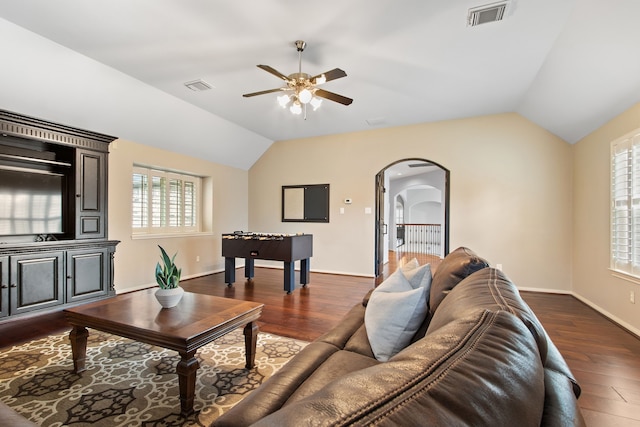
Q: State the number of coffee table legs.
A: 3